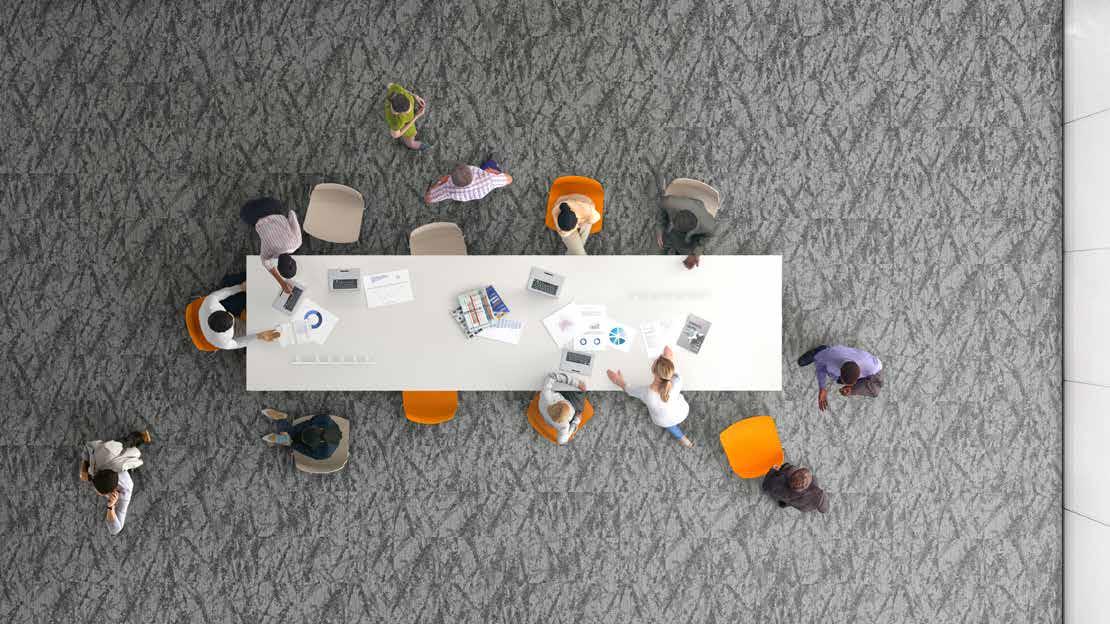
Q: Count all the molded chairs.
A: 9